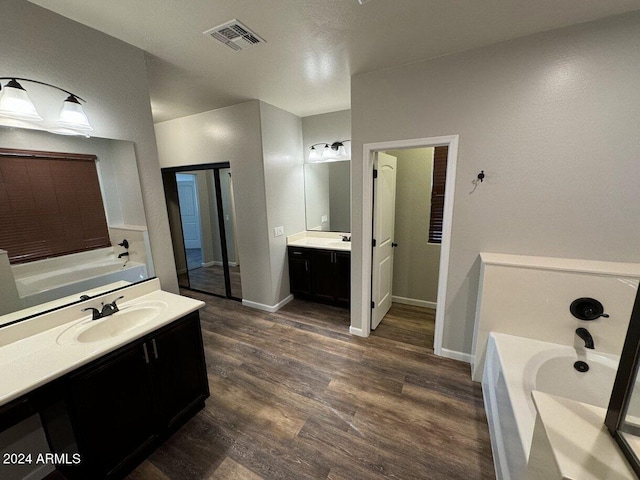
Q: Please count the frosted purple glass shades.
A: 0